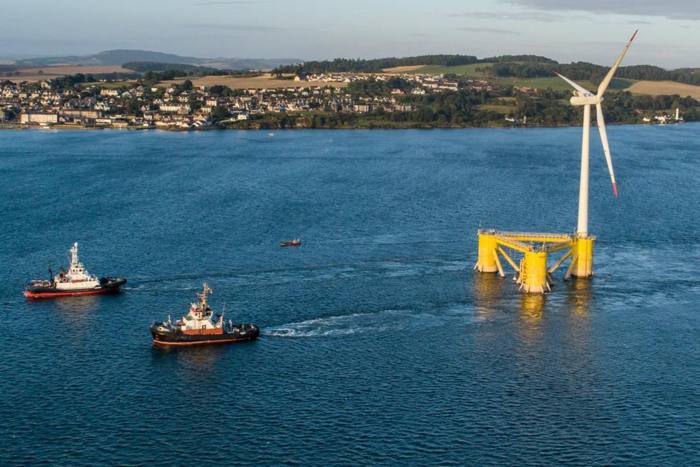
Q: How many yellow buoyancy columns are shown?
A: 3